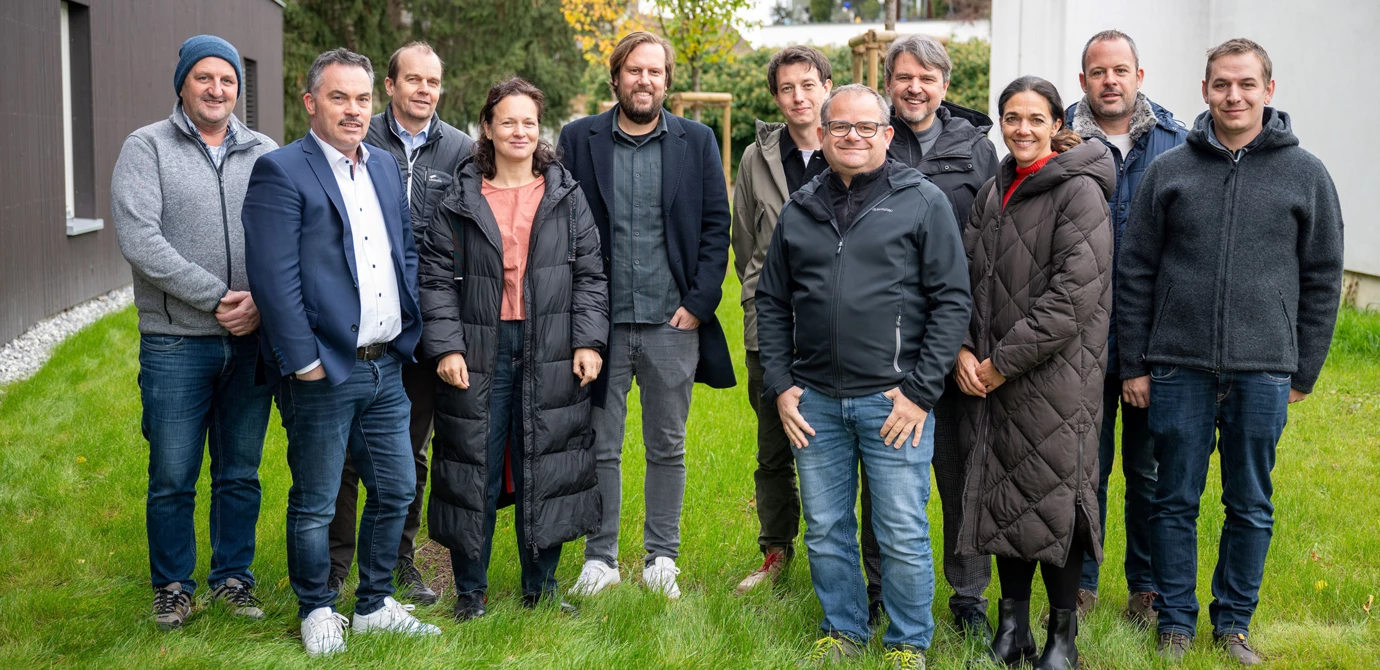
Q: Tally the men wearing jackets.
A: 9